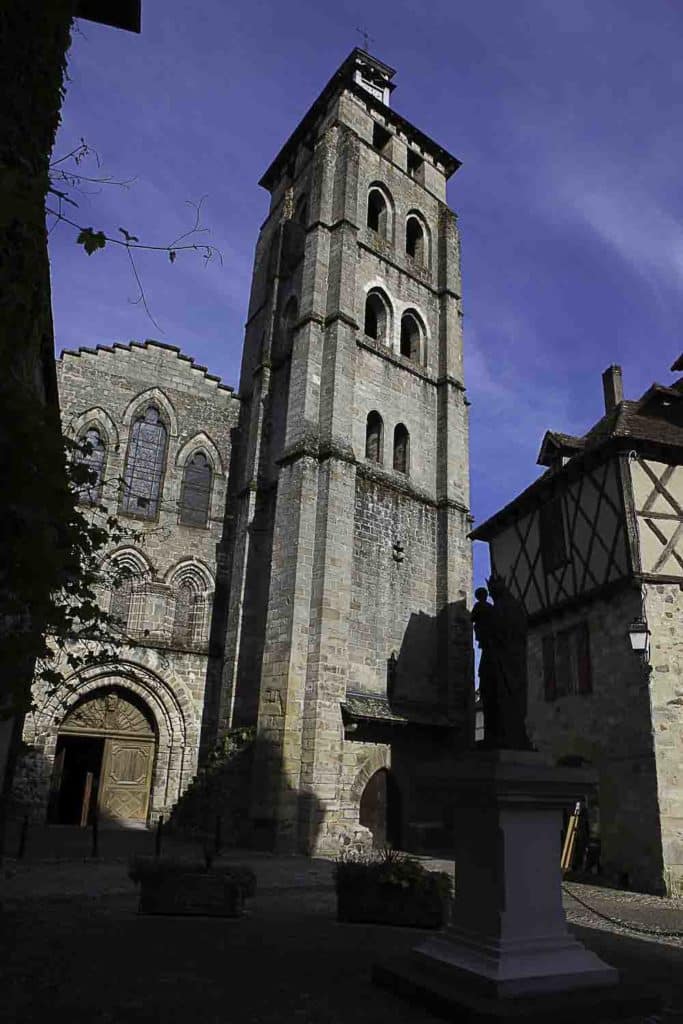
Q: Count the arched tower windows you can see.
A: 6